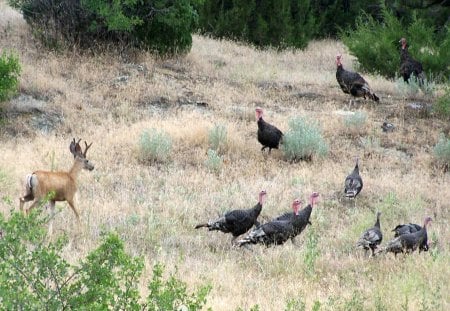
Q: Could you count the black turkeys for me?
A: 10